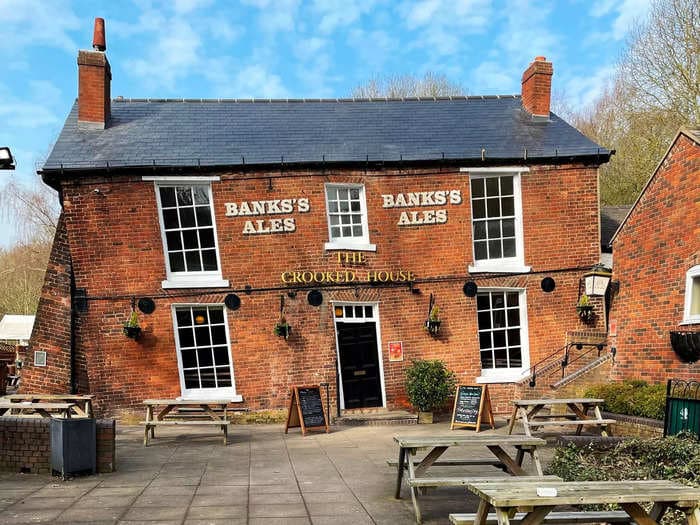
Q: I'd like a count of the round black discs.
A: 5